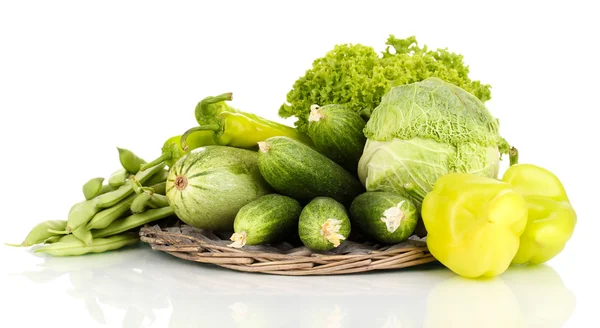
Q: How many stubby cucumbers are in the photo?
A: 5